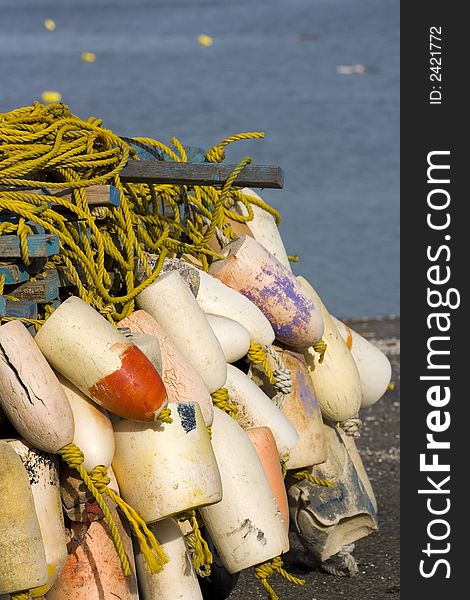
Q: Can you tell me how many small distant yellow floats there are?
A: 4